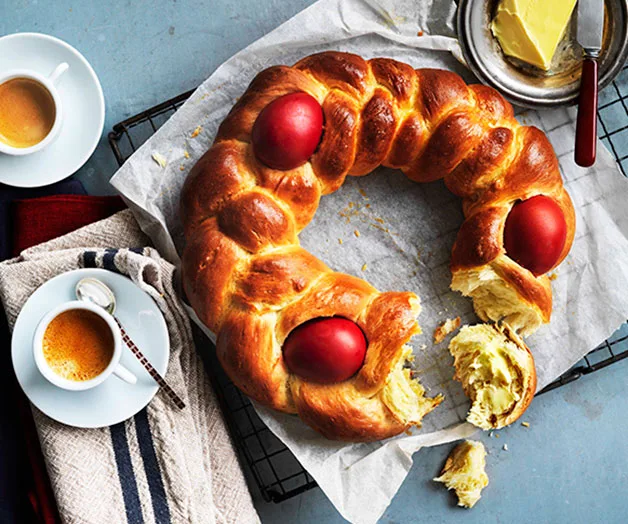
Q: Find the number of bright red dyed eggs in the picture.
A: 3